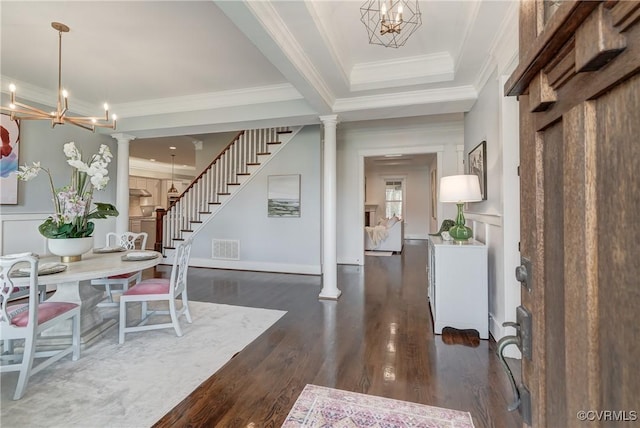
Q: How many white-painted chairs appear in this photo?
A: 4